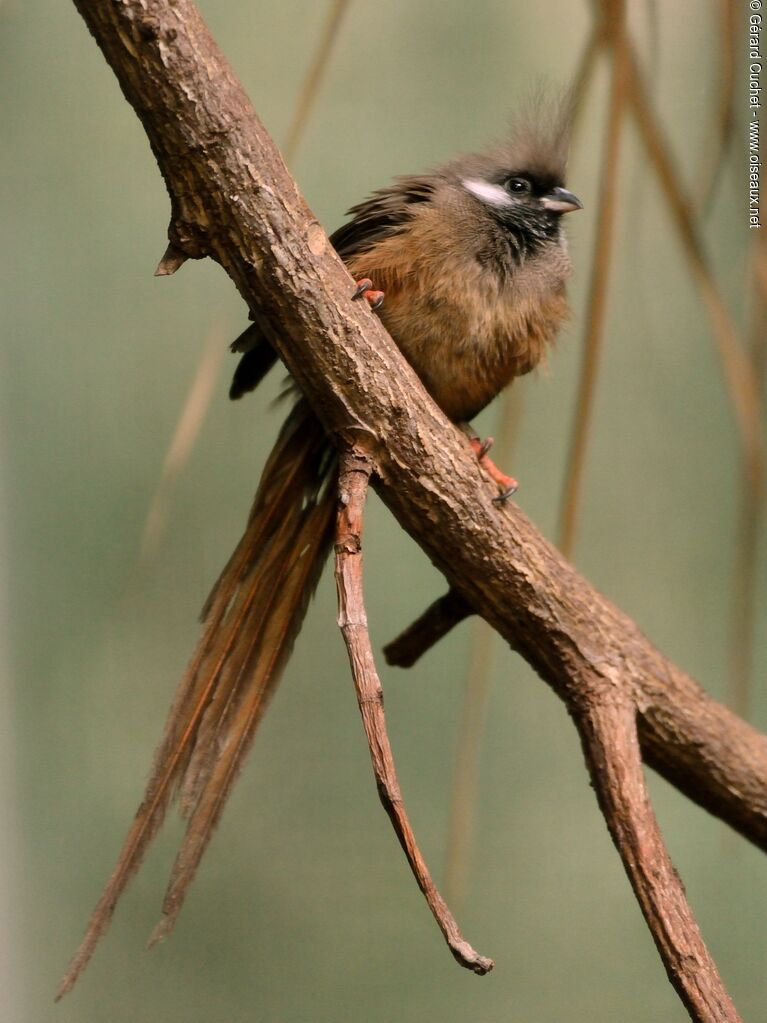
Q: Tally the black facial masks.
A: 1